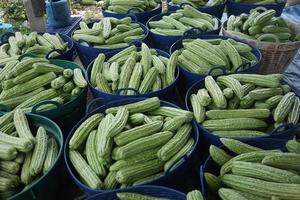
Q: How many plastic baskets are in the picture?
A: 14